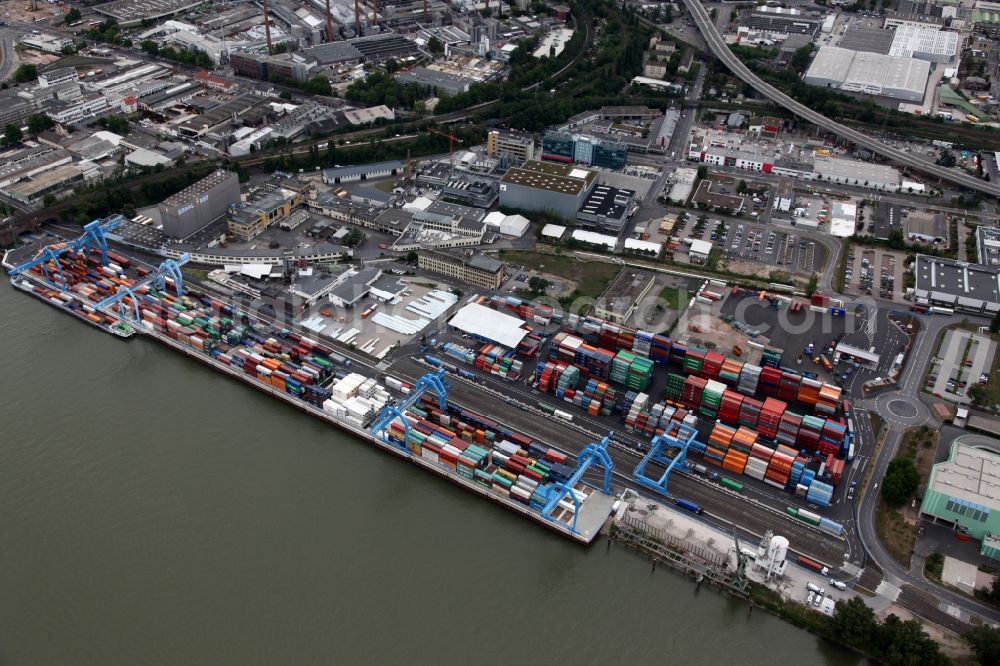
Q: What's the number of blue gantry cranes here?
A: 5